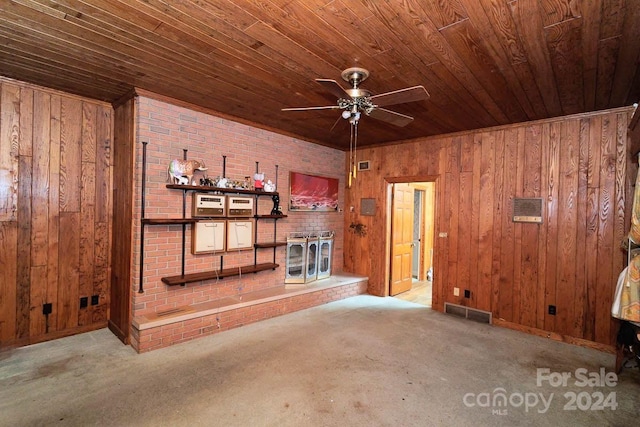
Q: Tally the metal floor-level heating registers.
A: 1